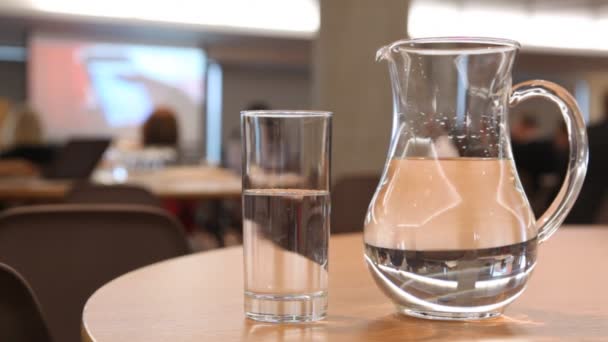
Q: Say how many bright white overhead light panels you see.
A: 2